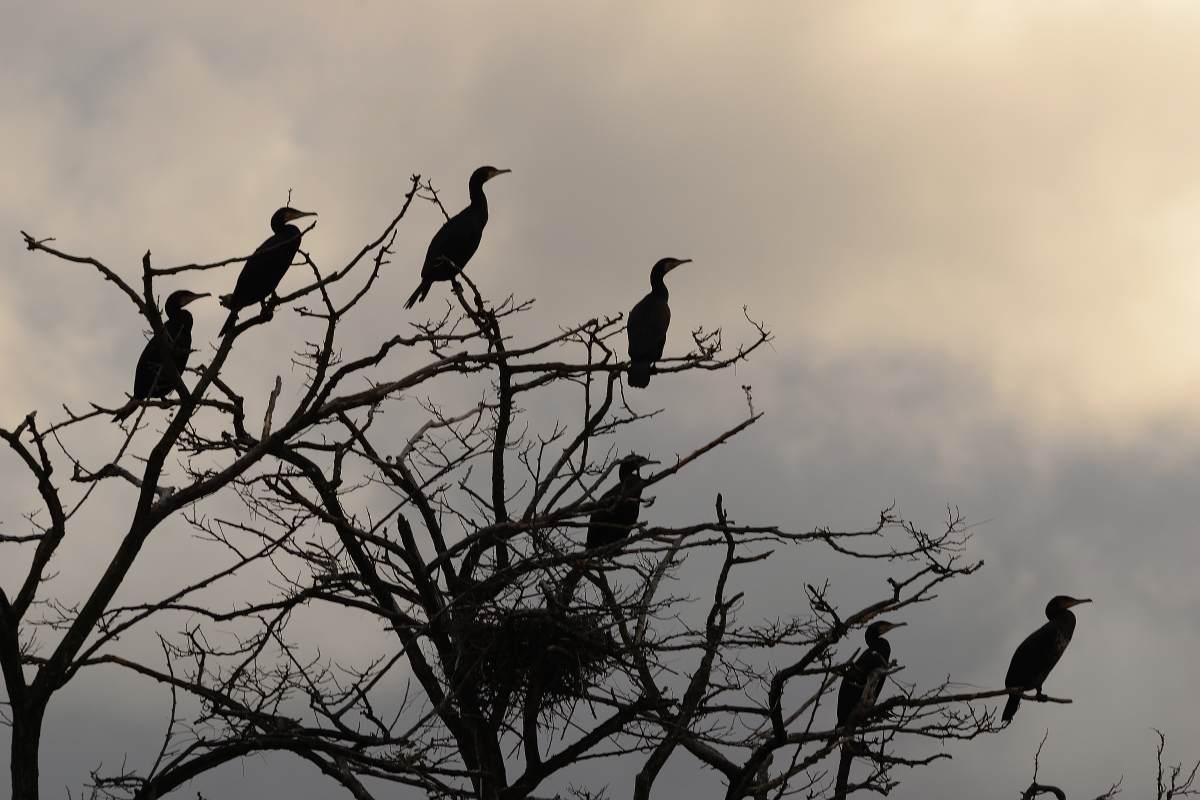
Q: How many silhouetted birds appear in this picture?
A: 7